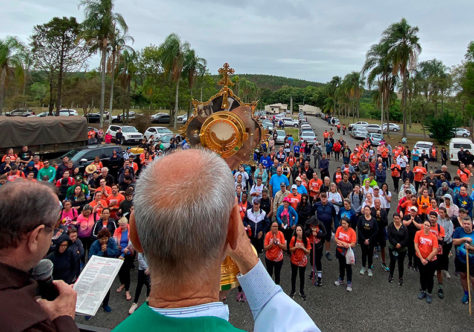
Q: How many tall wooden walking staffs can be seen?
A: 1